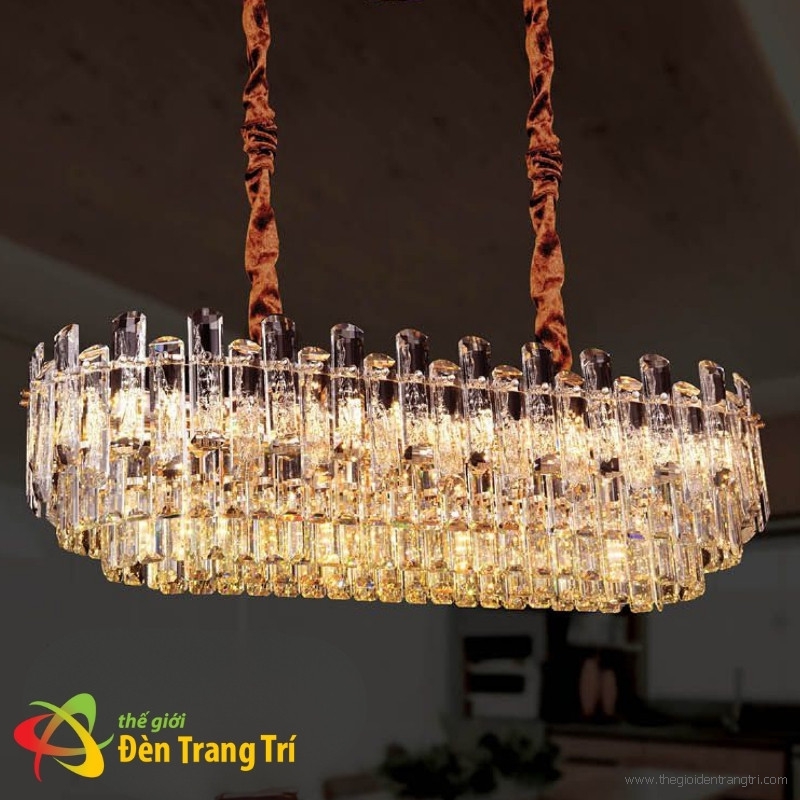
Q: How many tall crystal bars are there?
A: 13